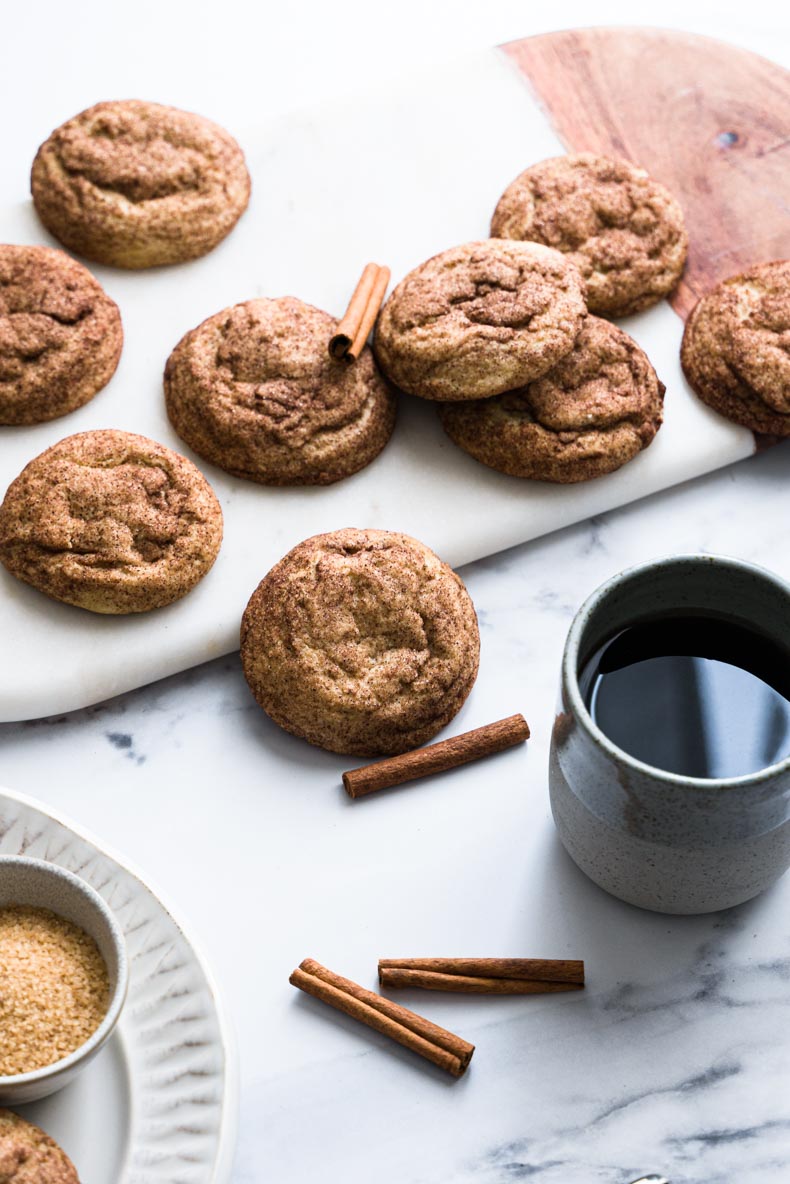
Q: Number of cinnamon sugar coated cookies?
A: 10